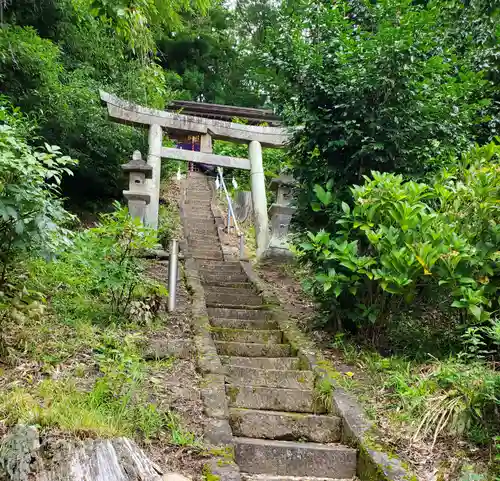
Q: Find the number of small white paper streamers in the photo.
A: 3